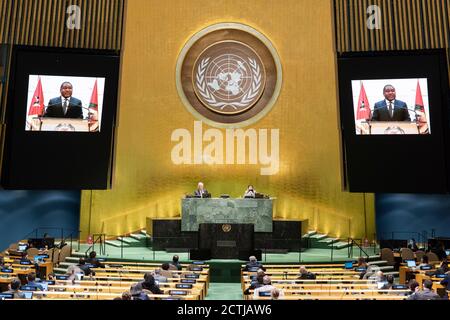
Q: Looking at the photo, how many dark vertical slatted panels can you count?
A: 2